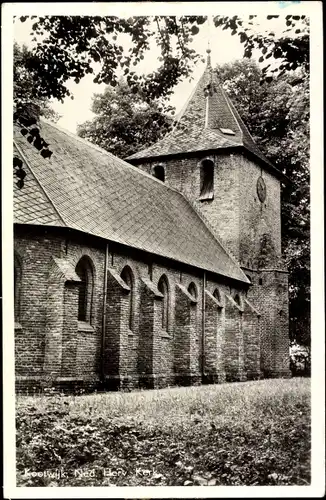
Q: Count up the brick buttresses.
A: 7